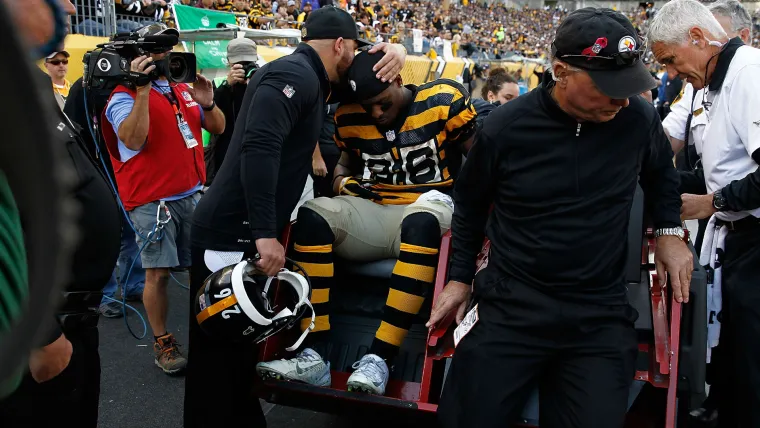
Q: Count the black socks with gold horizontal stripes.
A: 2